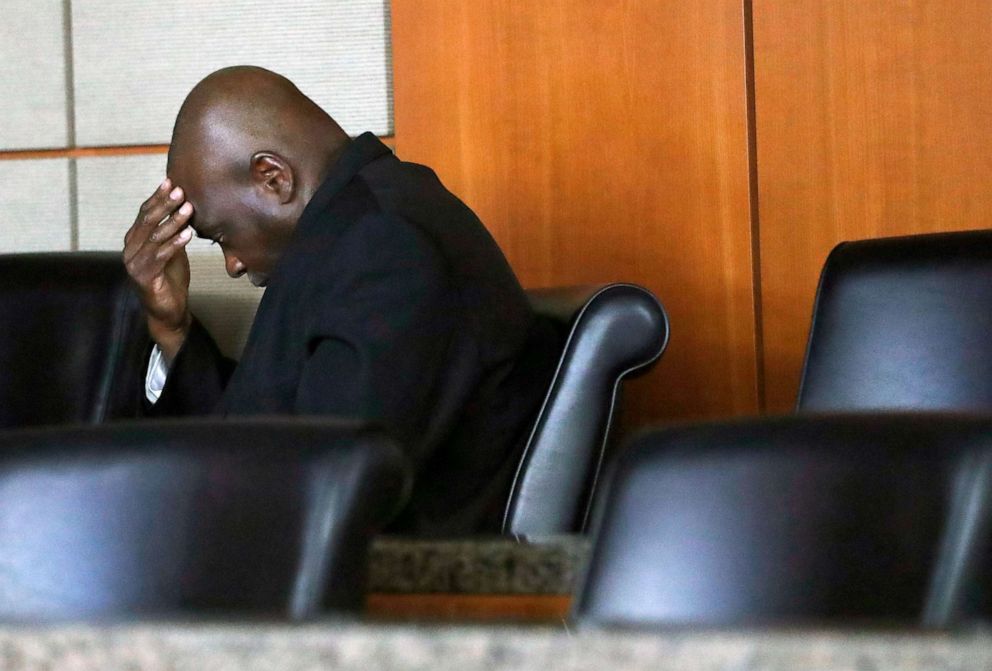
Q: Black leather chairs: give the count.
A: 5